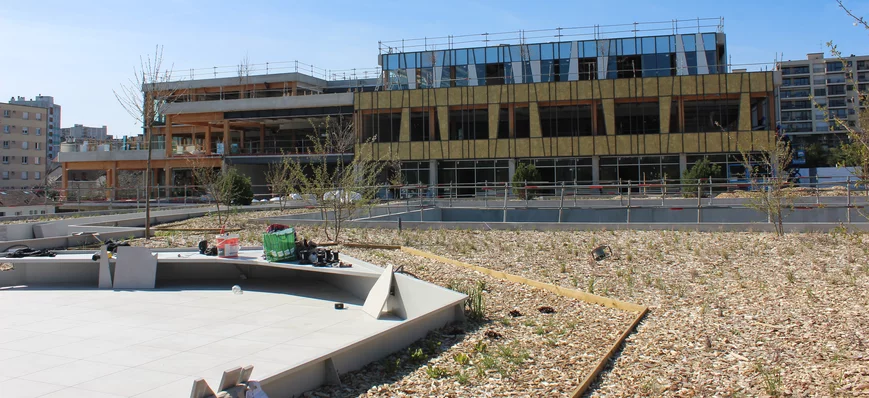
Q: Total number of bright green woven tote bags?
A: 1